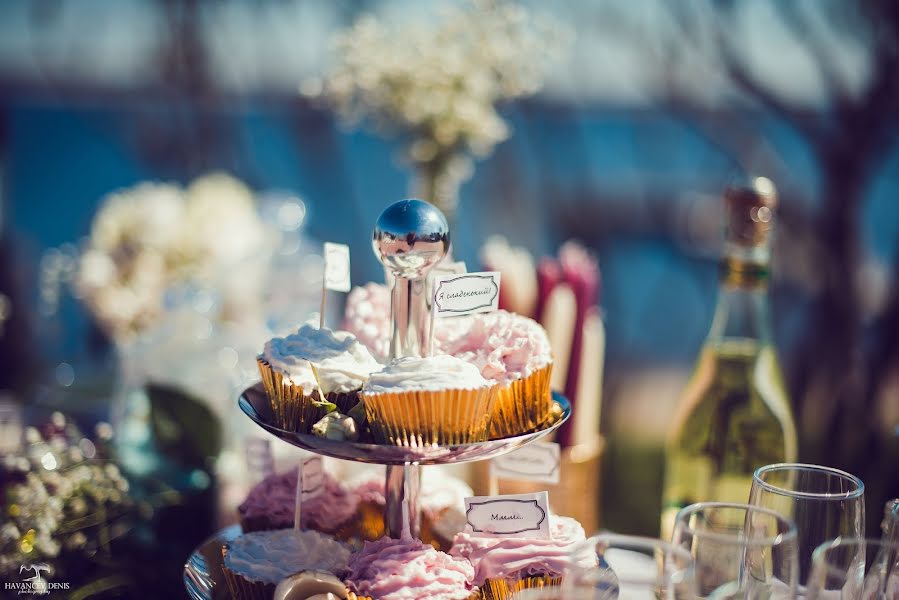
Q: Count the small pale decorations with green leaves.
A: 1